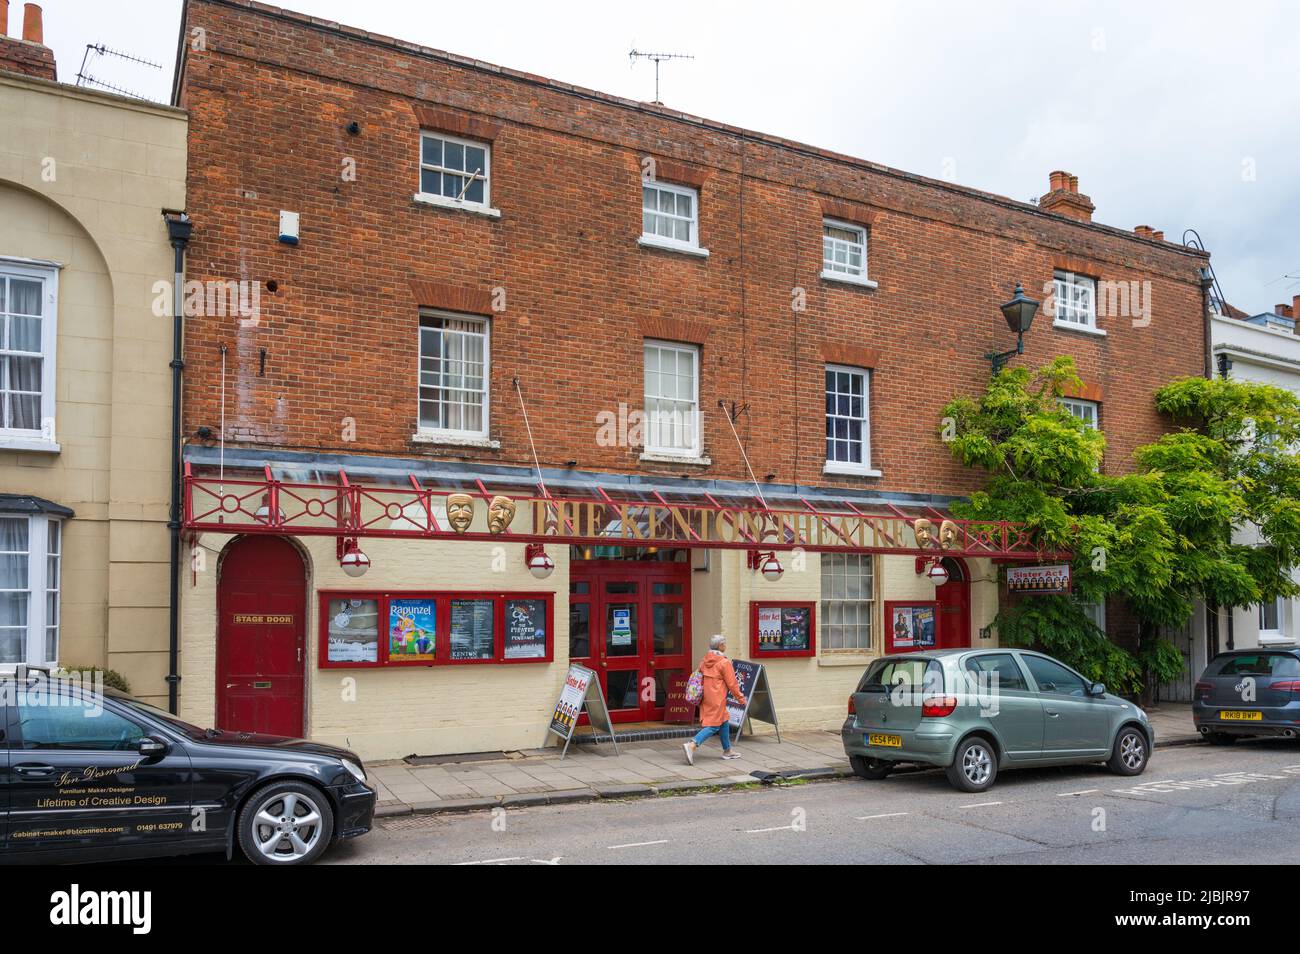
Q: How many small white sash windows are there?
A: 4